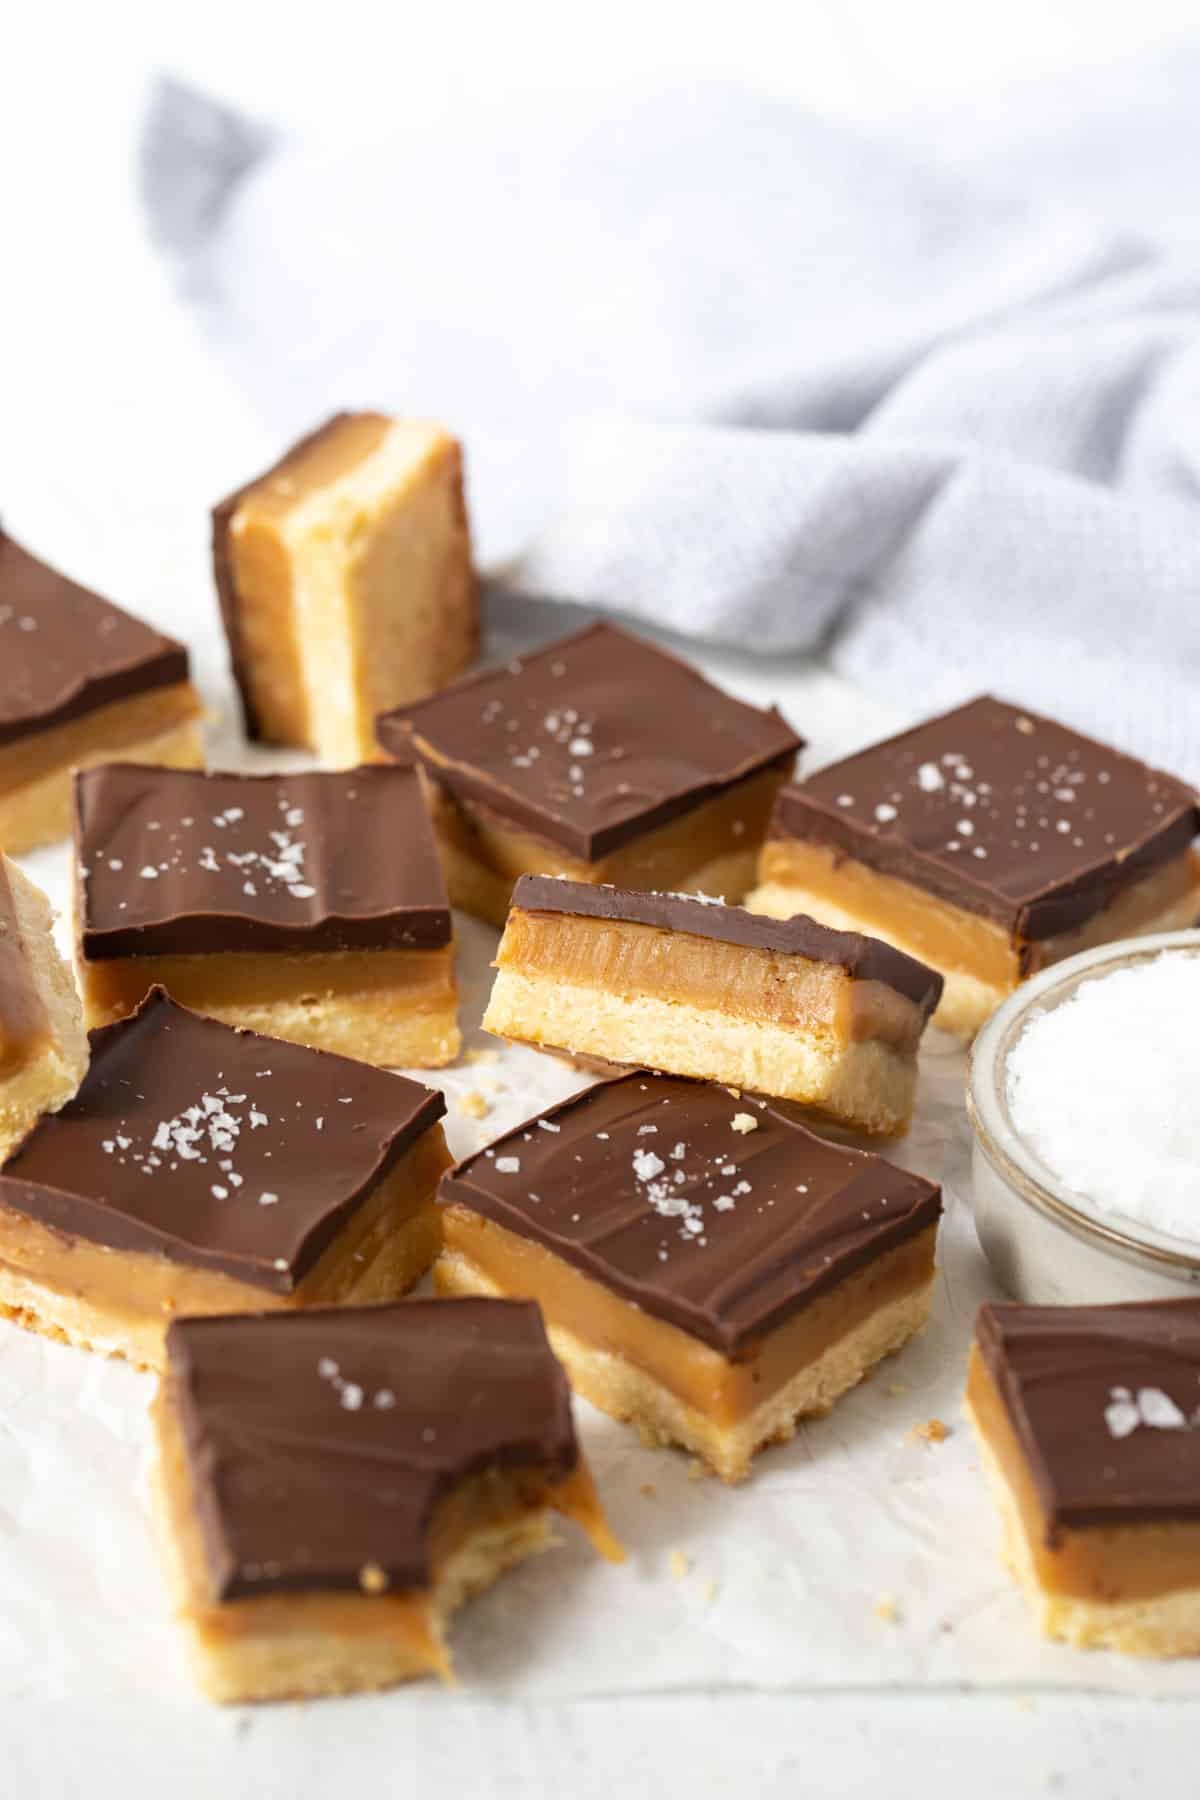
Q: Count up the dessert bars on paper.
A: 11